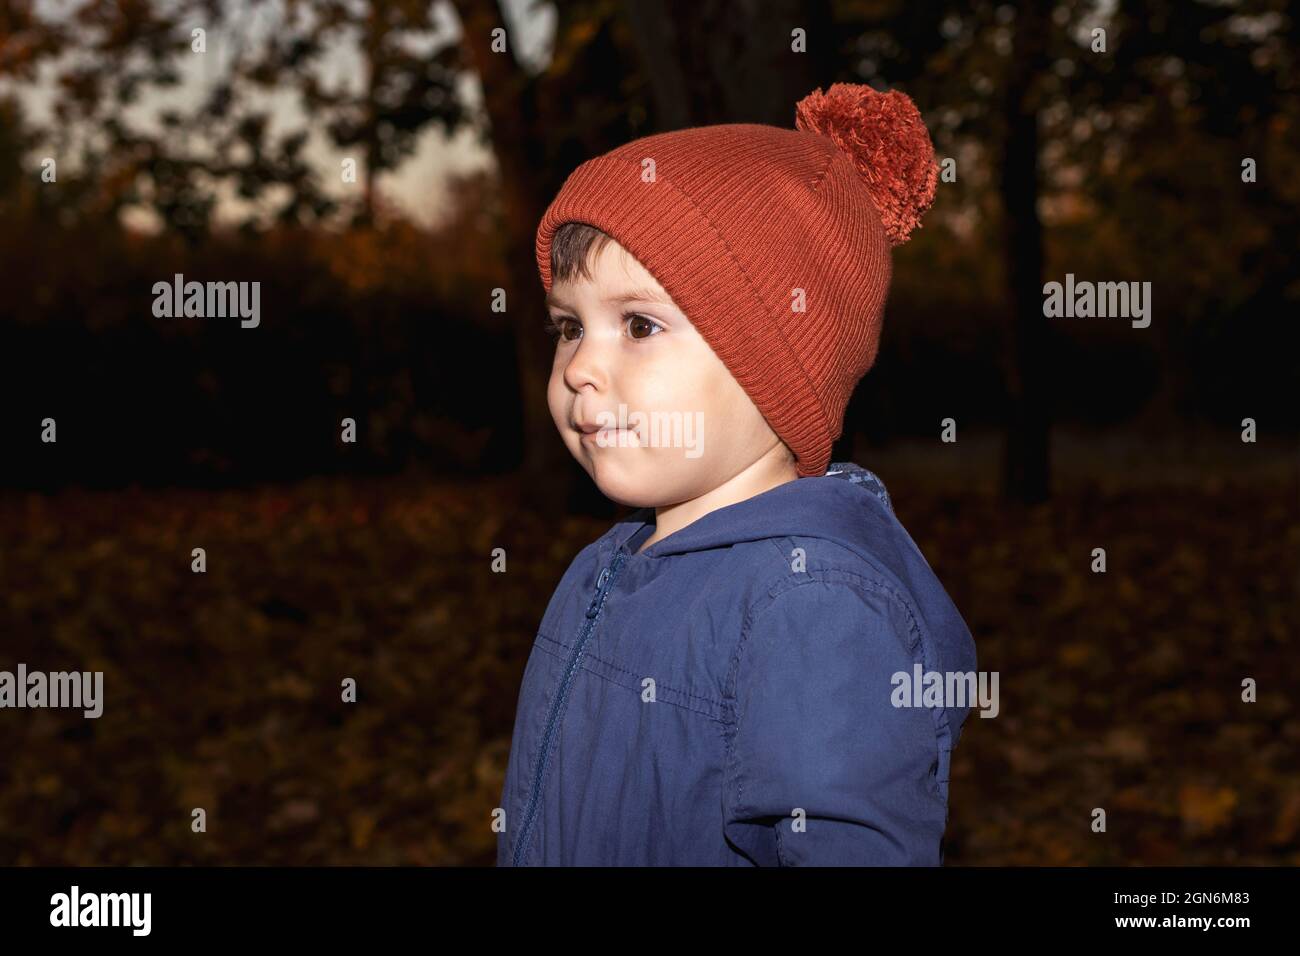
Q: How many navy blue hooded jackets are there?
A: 1